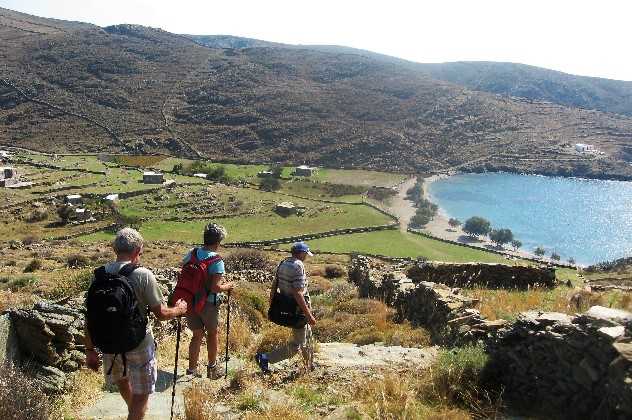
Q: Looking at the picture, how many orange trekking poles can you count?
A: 0